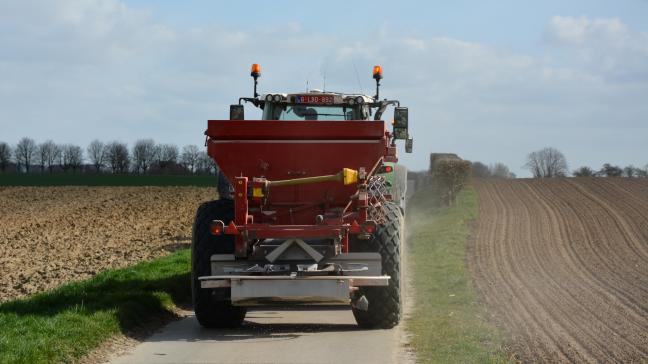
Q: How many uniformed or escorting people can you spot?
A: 0